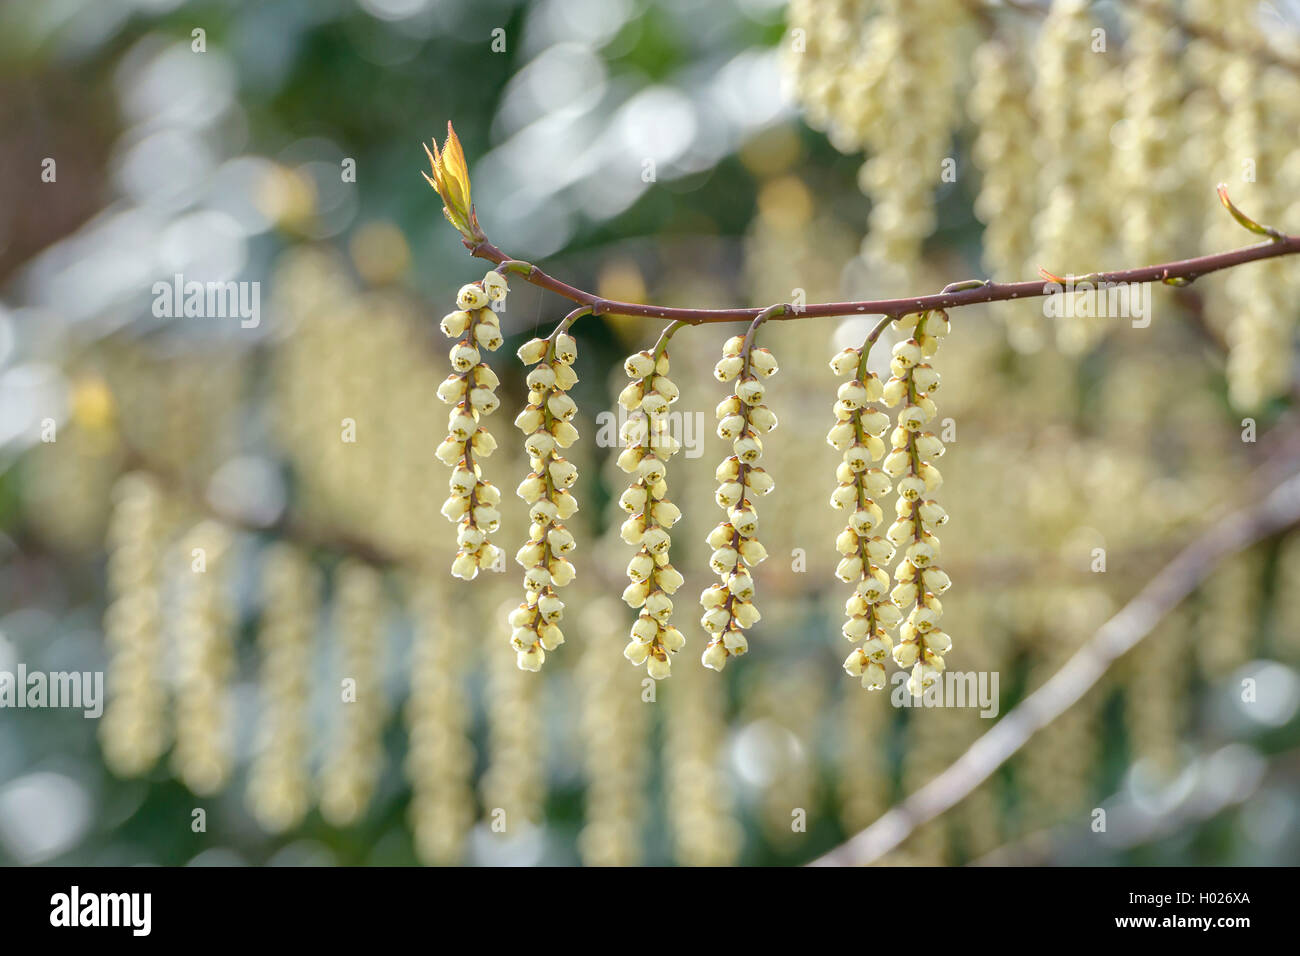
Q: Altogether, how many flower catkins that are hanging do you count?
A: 6